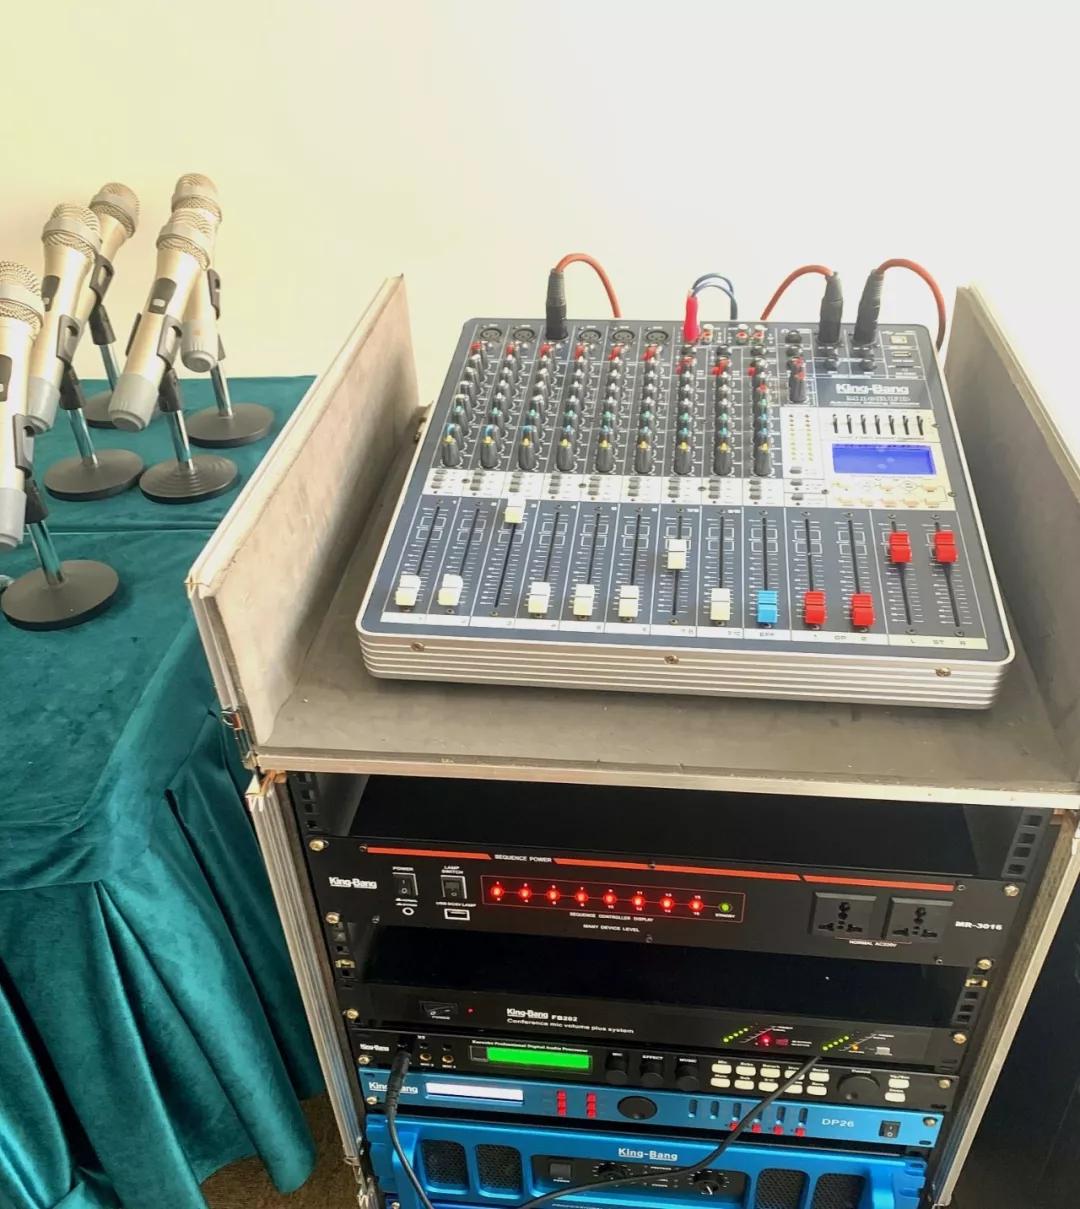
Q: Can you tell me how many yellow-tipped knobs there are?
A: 9